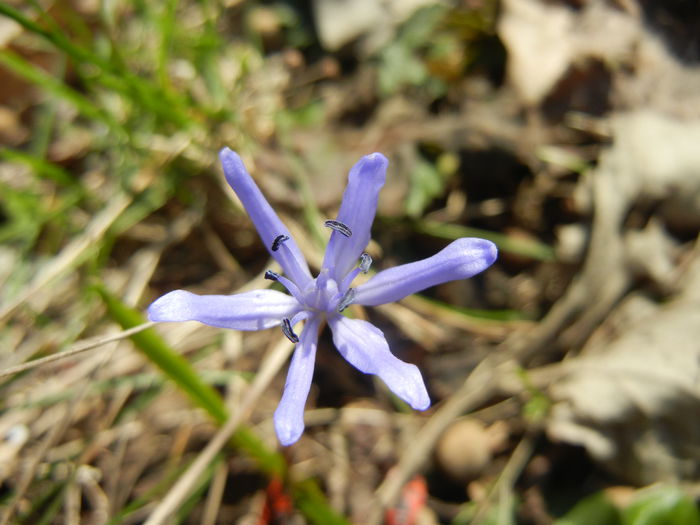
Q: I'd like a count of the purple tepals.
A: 6